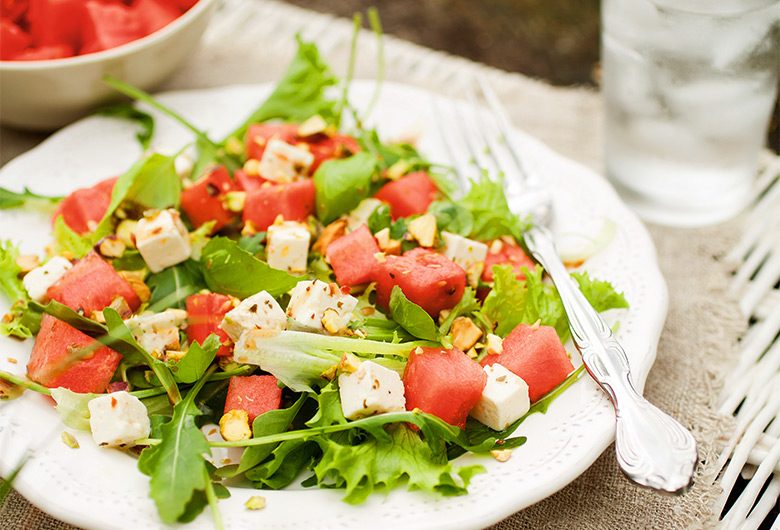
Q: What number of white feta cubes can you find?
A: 11